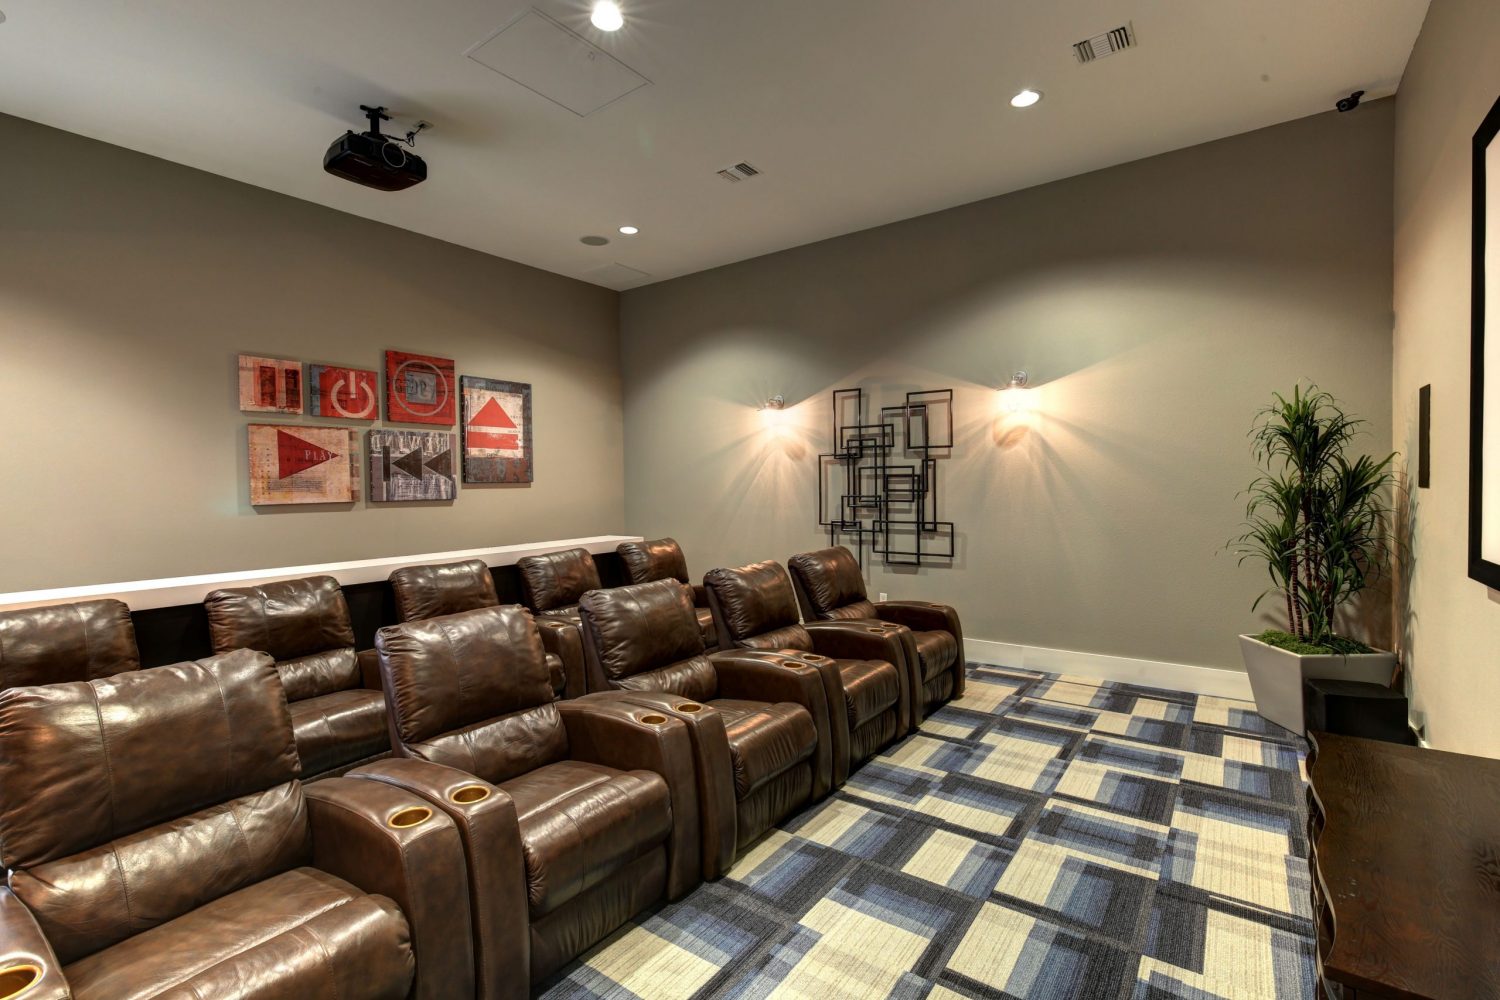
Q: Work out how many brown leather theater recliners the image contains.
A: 10